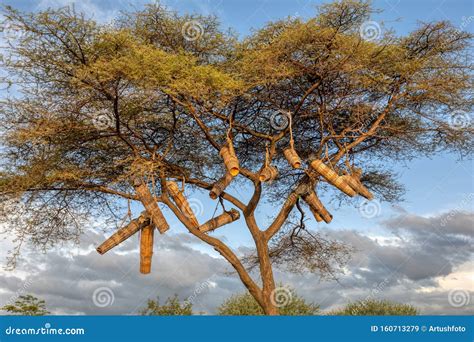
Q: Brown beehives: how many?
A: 13